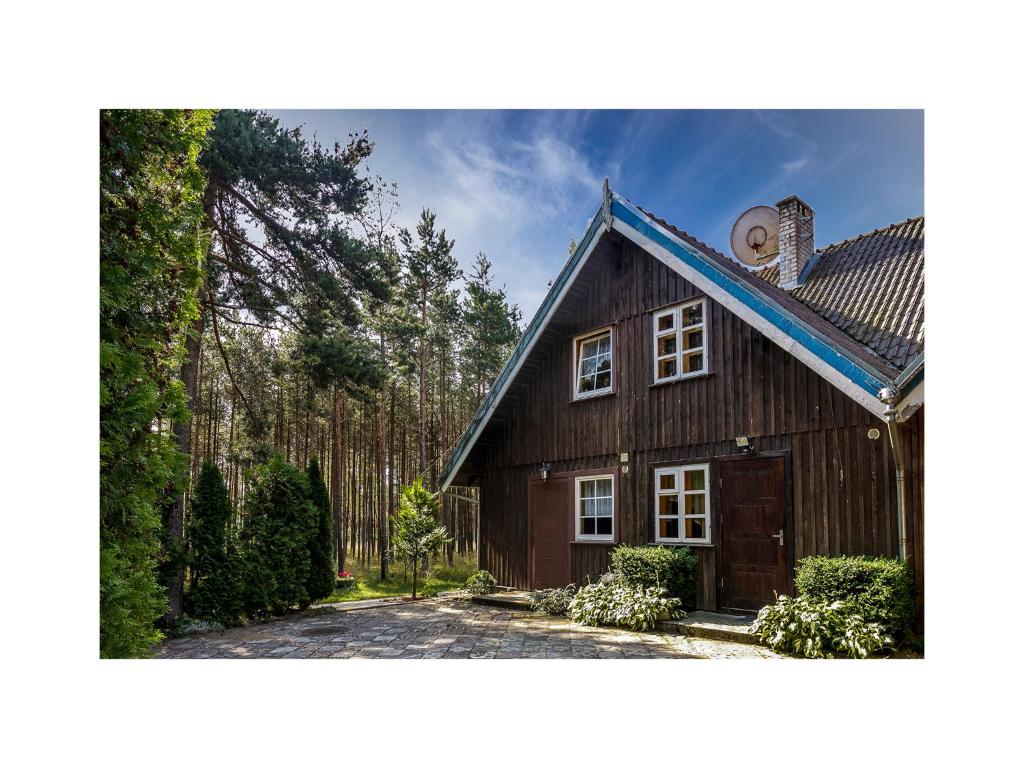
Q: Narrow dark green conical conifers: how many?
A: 3